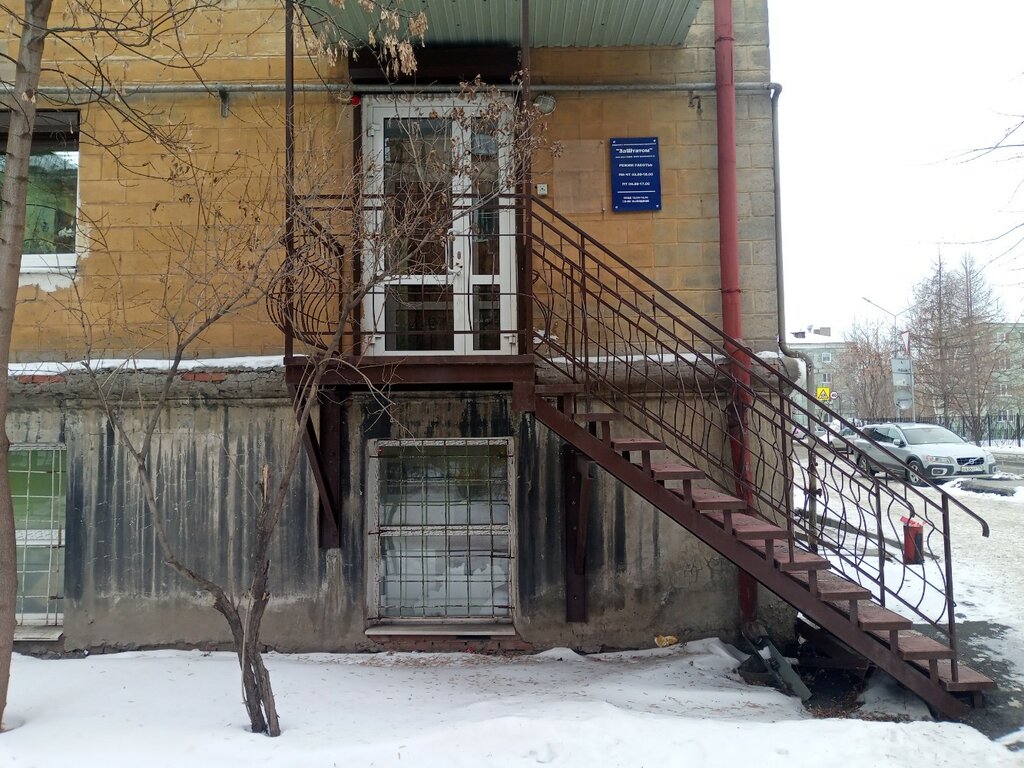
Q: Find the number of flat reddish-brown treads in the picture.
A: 11